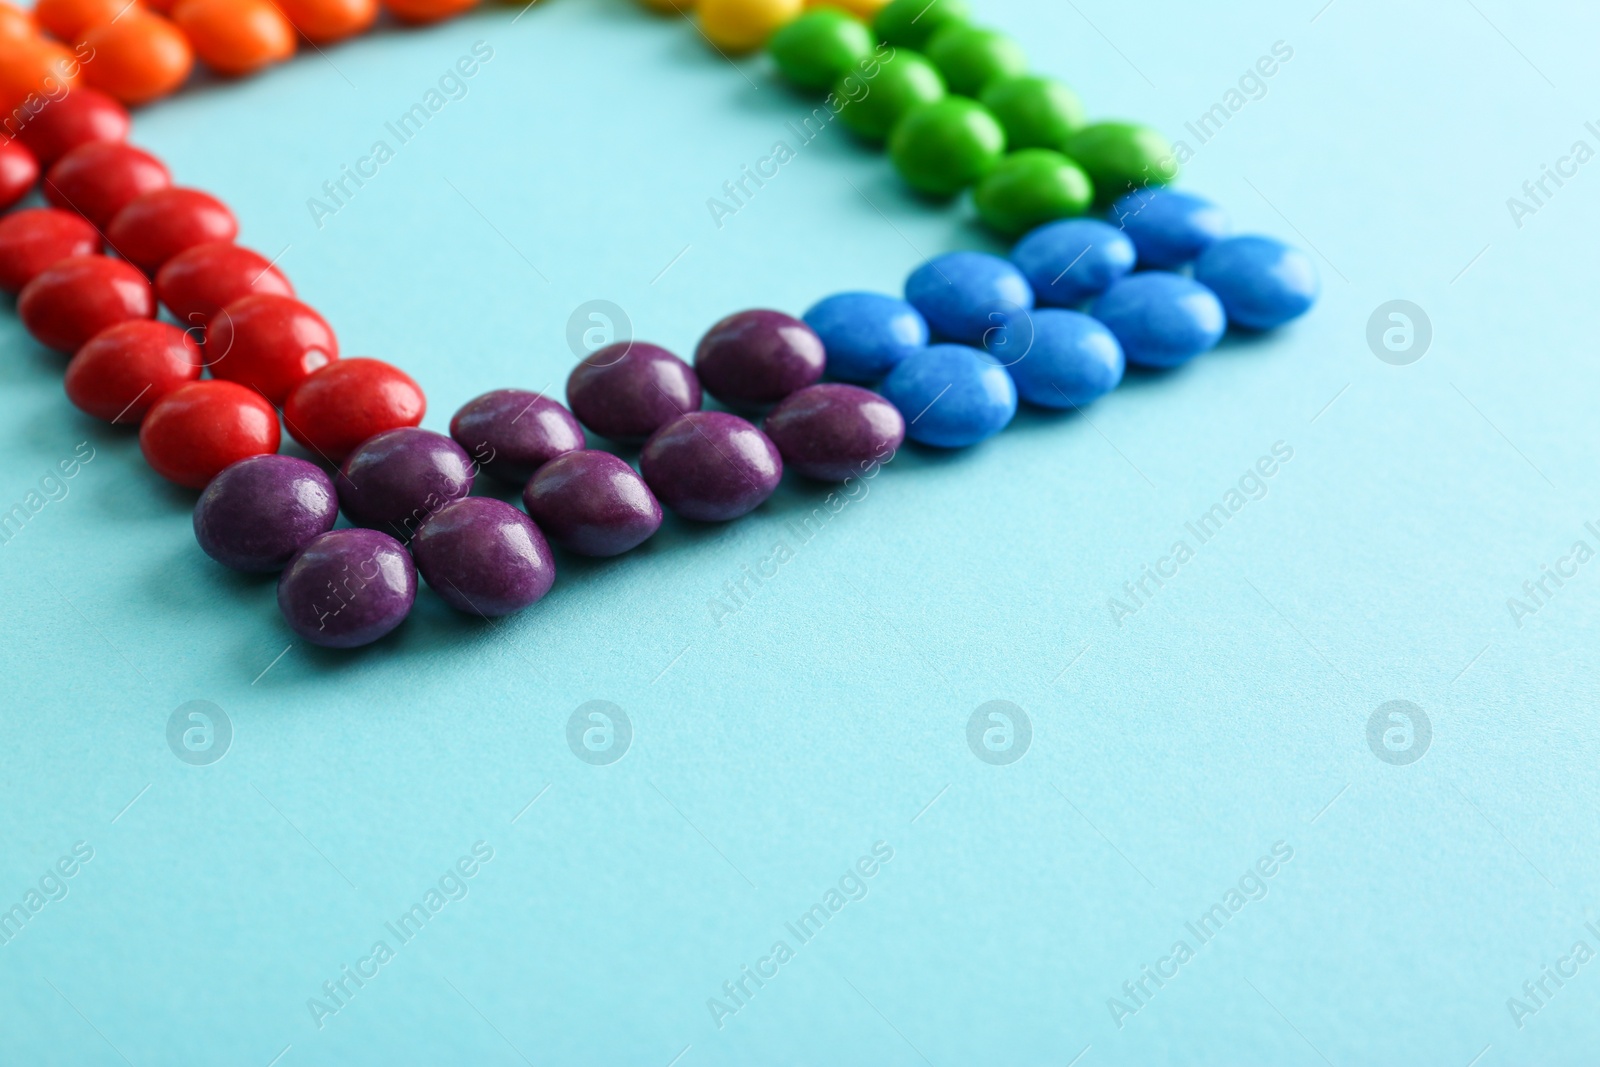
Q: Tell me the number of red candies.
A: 11